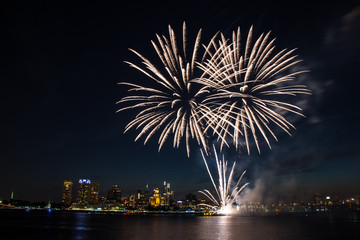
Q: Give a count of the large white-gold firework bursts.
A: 2